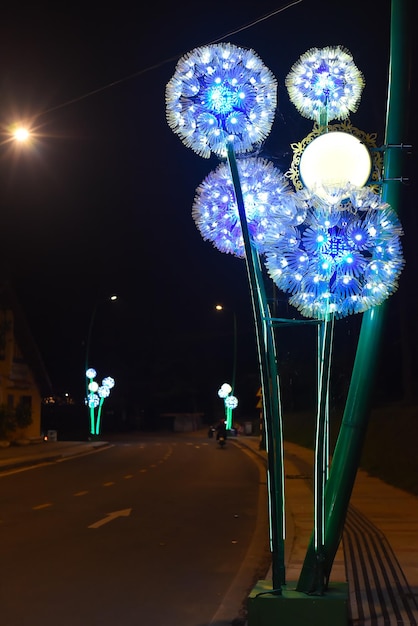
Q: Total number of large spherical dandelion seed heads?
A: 4